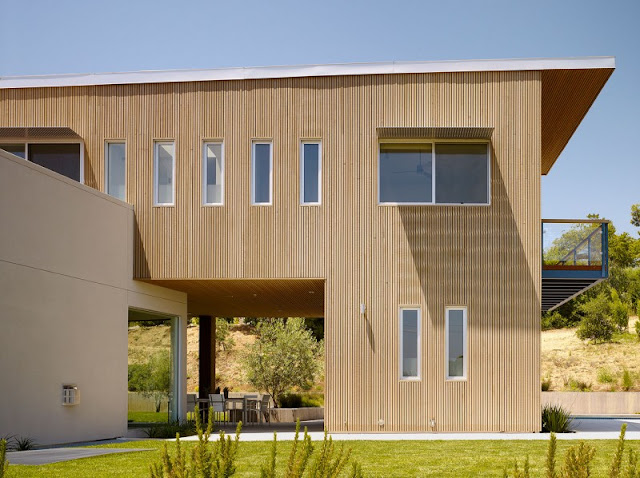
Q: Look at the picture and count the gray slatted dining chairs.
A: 4